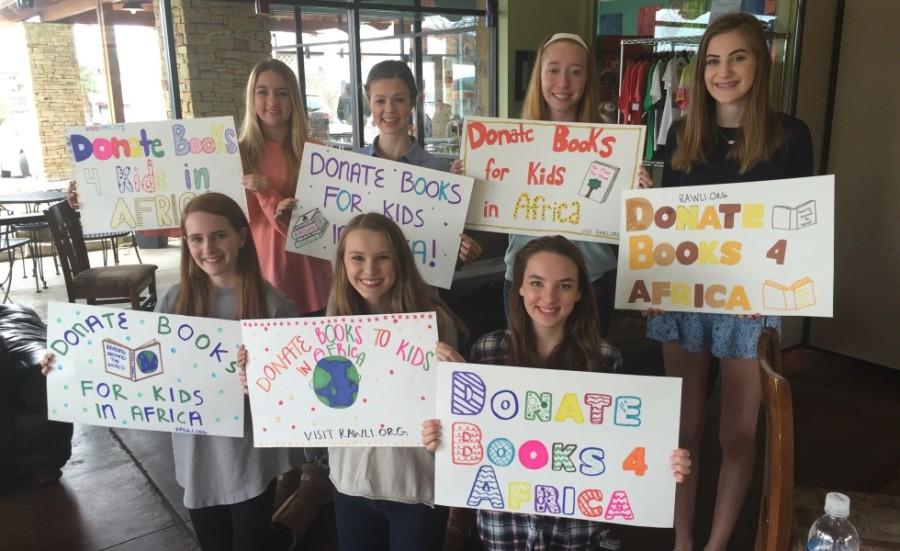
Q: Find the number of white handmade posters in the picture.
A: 7